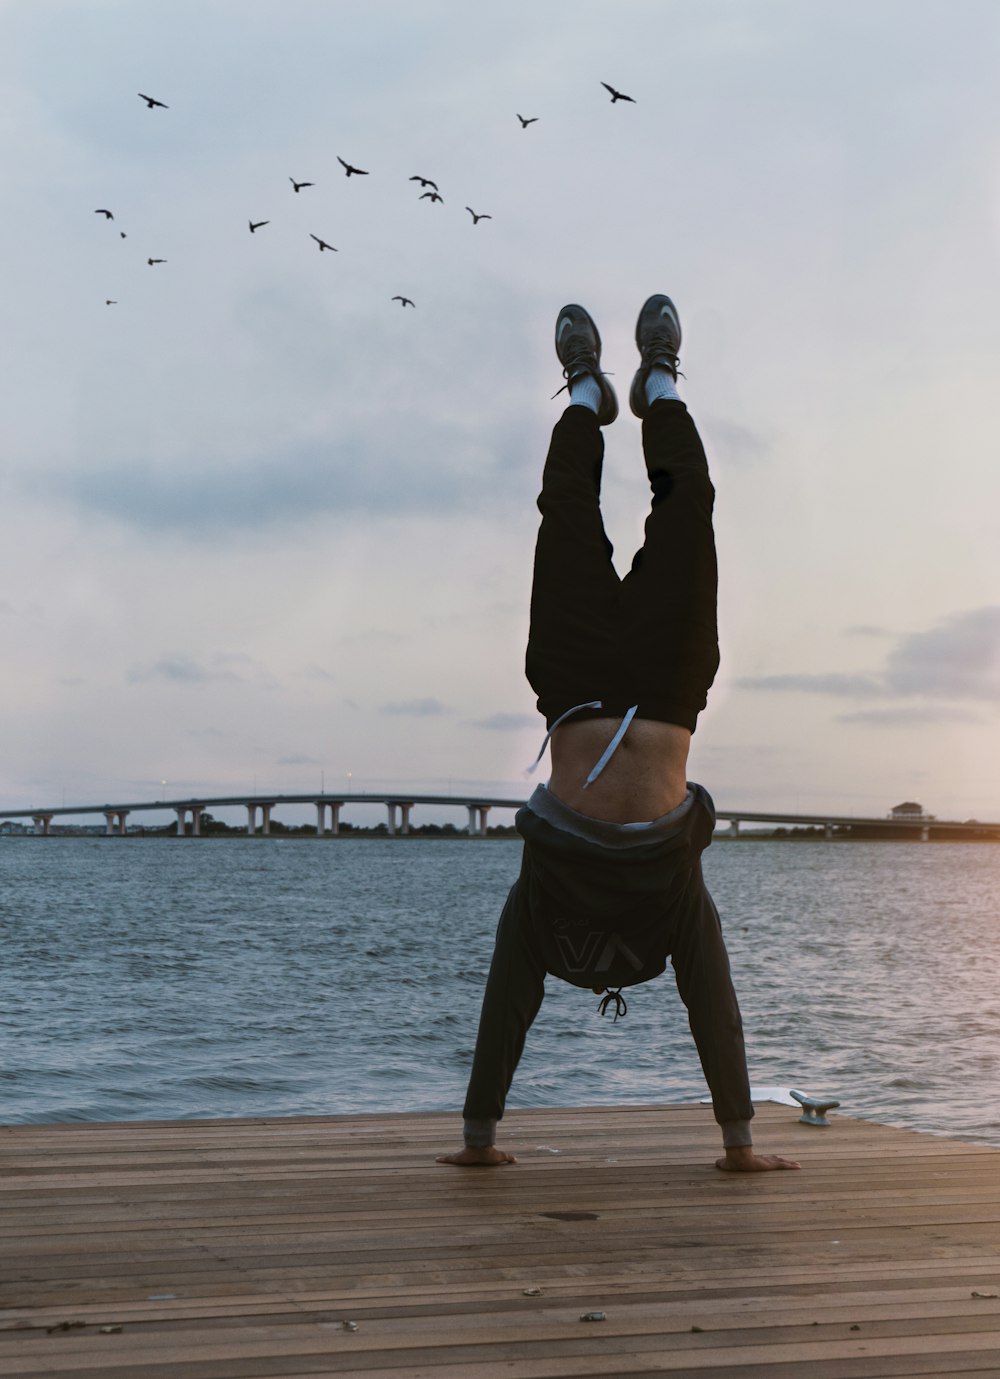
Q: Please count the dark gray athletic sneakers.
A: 2